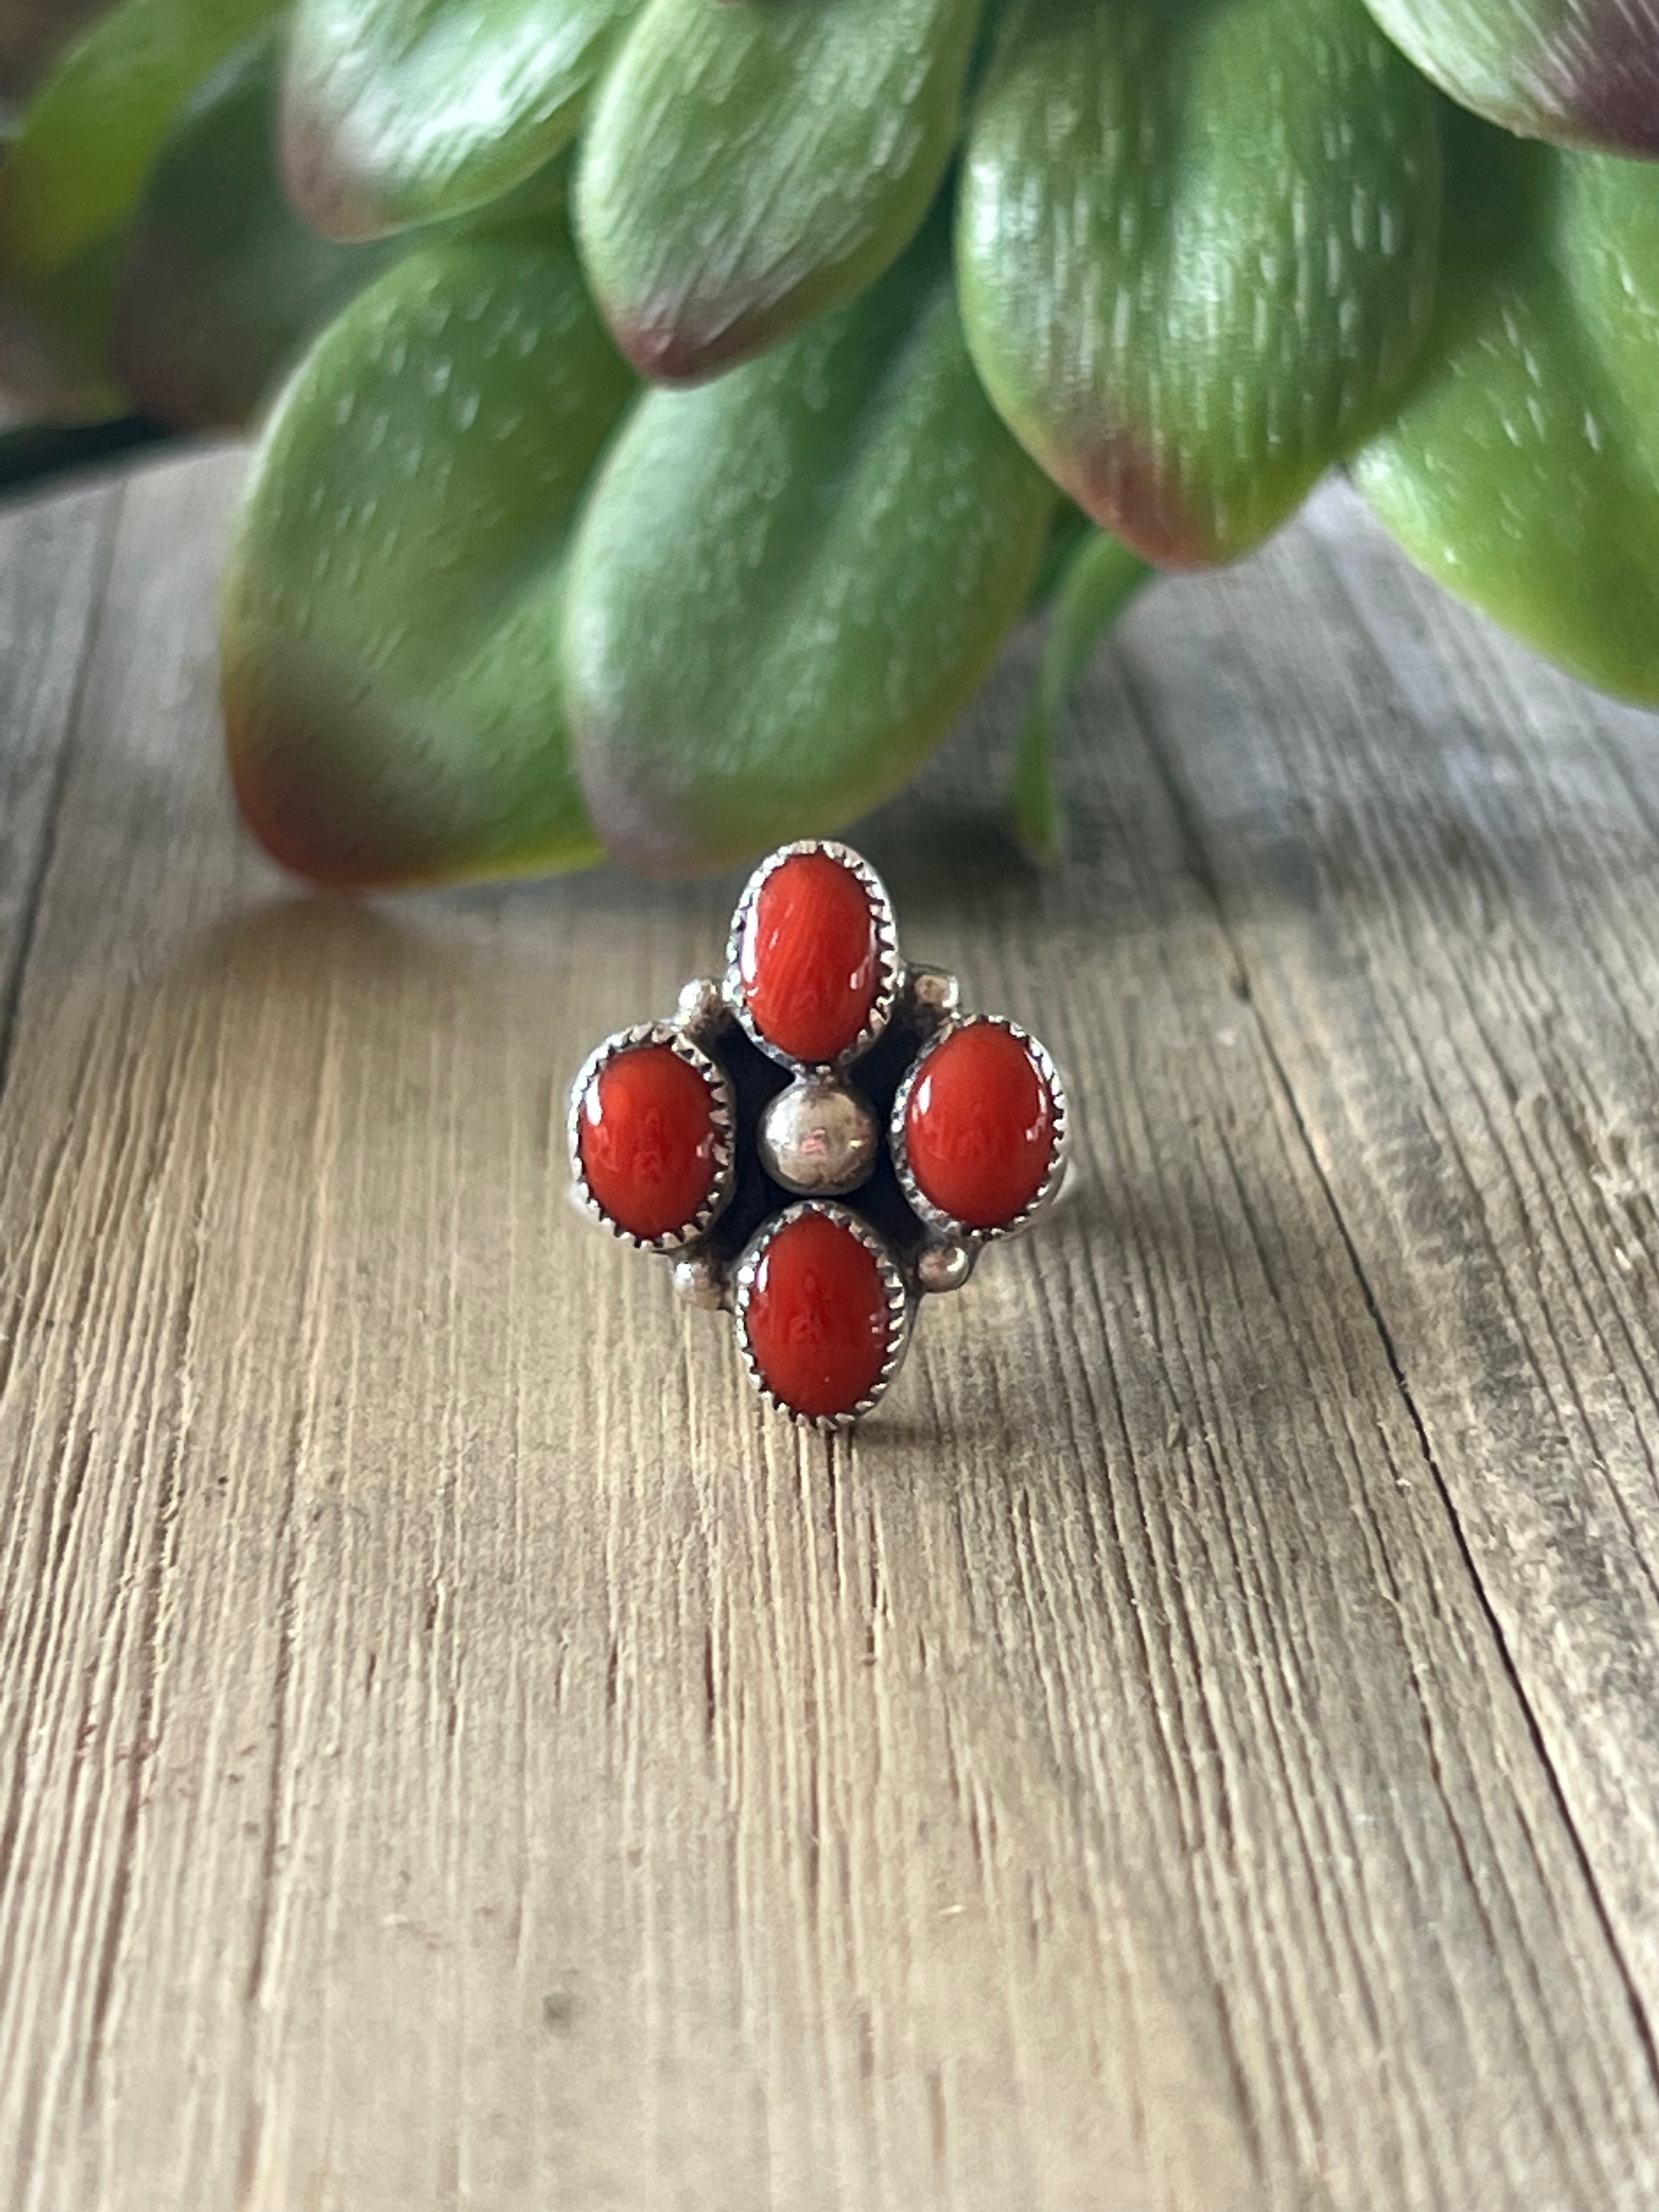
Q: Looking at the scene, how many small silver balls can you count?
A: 4